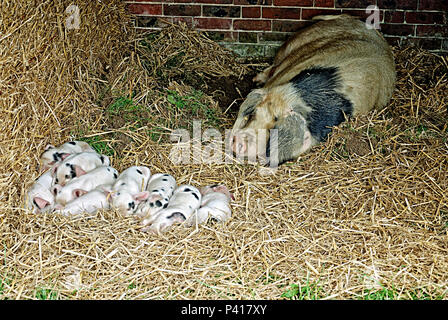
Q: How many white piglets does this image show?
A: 9